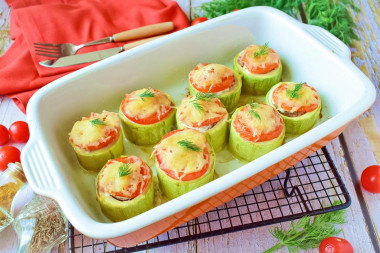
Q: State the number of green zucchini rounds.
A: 9